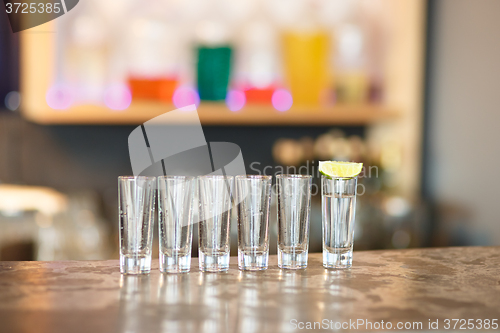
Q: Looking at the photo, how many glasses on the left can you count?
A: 5